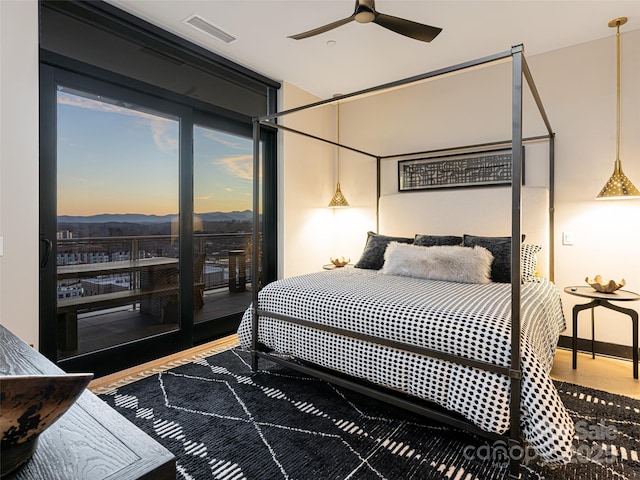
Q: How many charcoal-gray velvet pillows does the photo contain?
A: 3